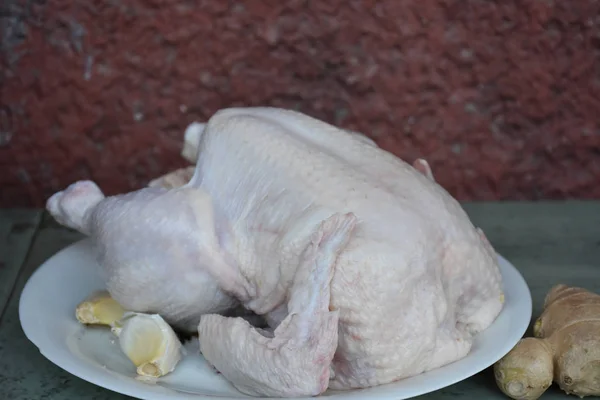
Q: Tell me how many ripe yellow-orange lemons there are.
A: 0